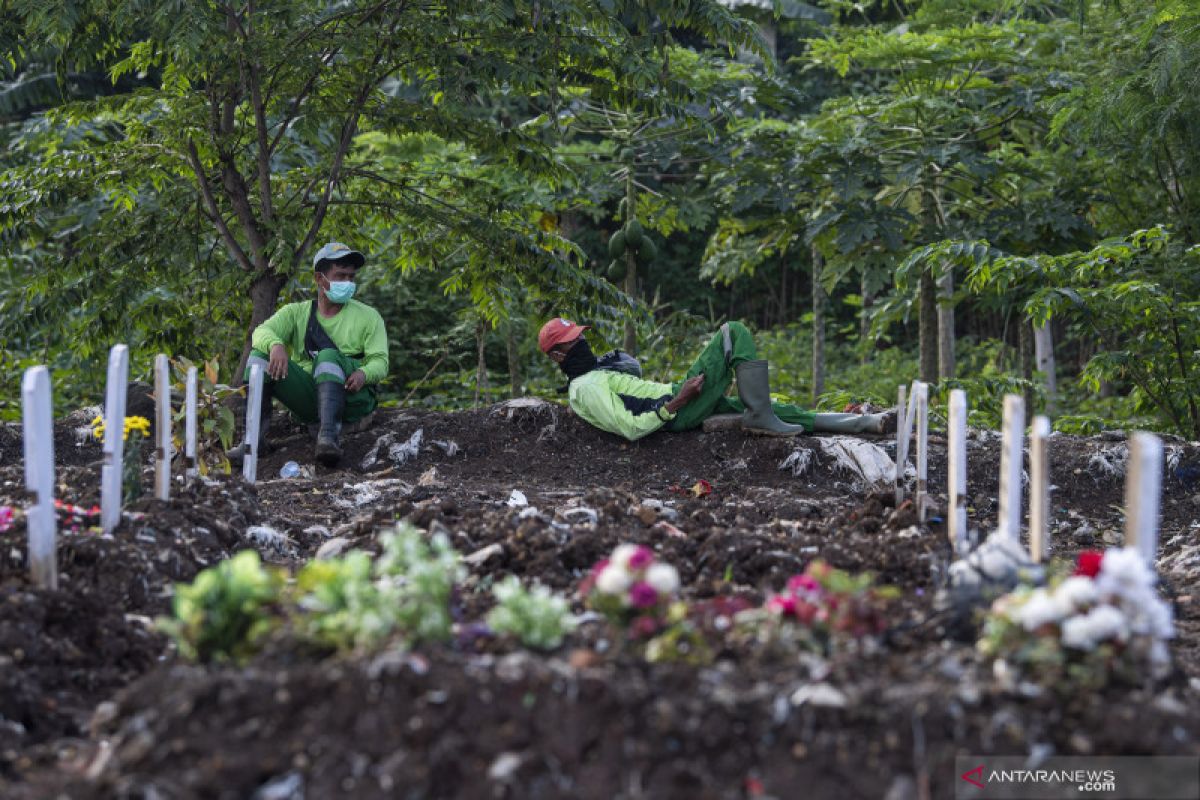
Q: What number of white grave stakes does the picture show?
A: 12